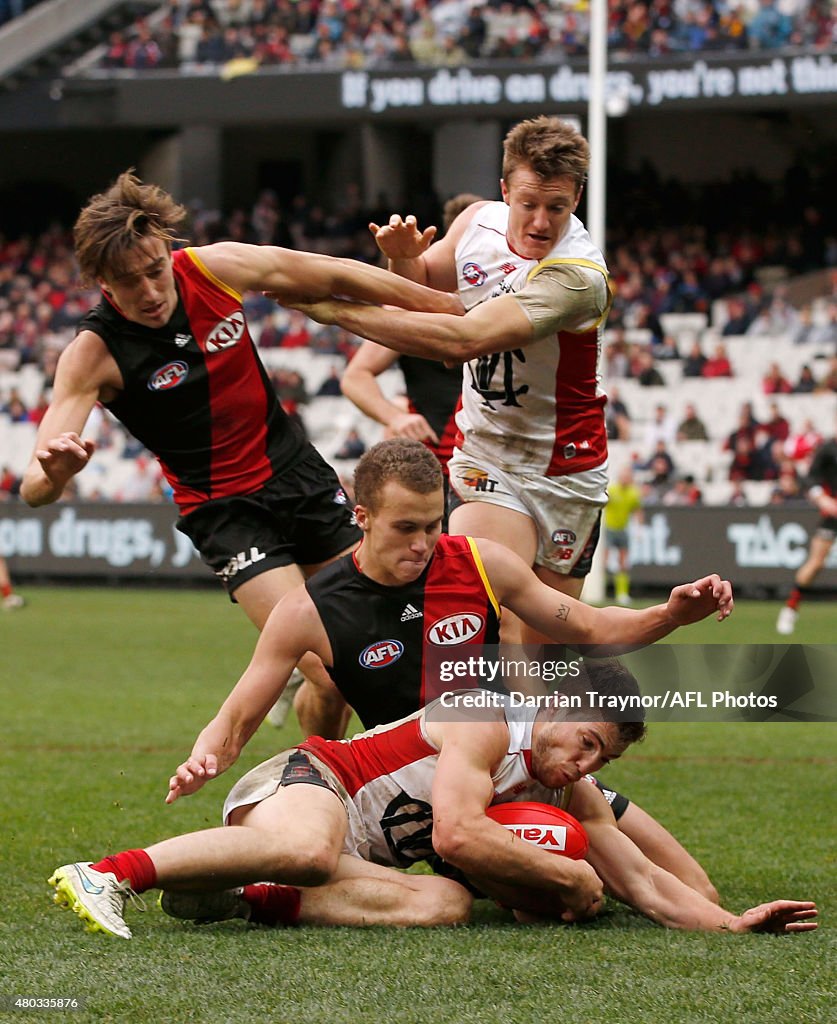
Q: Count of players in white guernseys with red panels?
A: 2